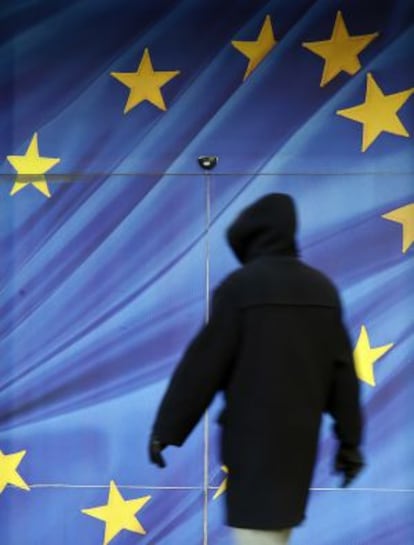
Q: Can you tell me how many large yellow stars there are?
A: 10